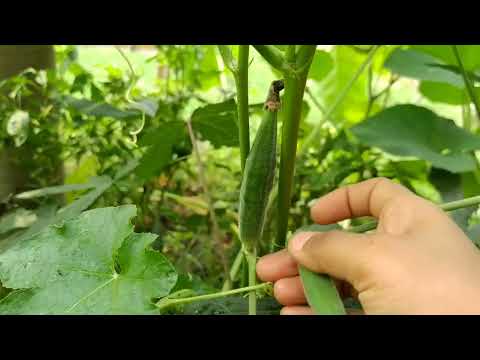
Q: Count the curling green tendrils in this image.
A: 1